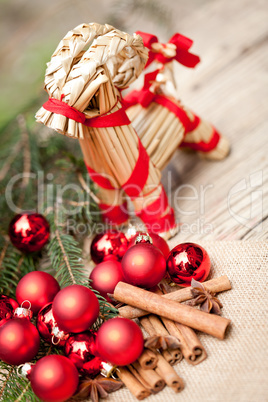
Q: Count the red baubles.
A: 14